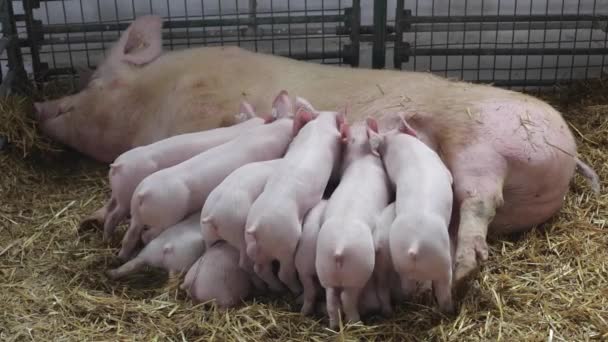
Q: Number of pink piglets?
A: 10